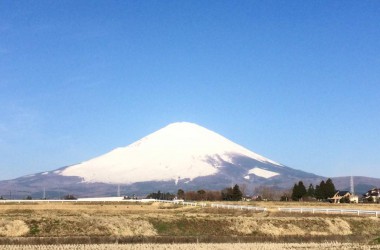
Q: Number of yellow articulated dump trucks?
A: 0